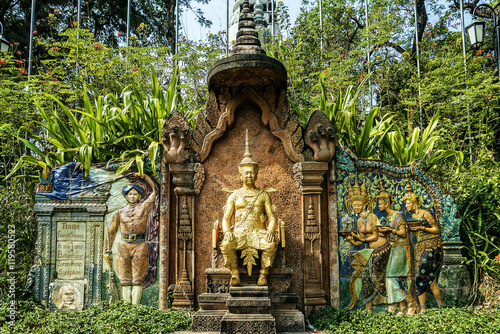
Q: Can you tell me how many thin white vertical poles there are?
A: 10